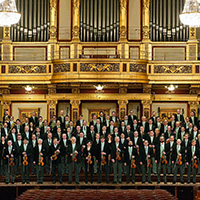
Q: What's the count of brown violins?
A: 13